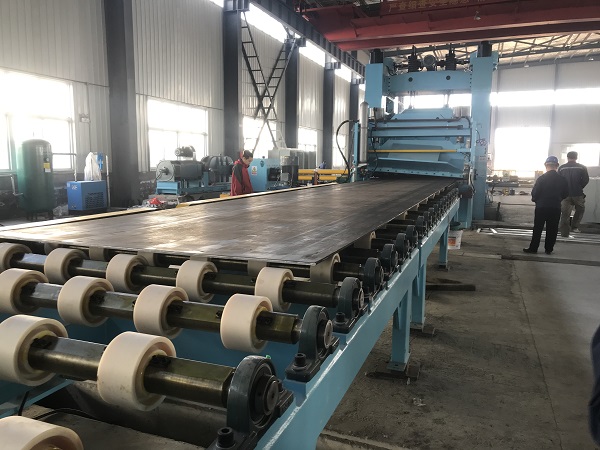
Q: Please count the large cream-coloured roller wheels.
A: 12